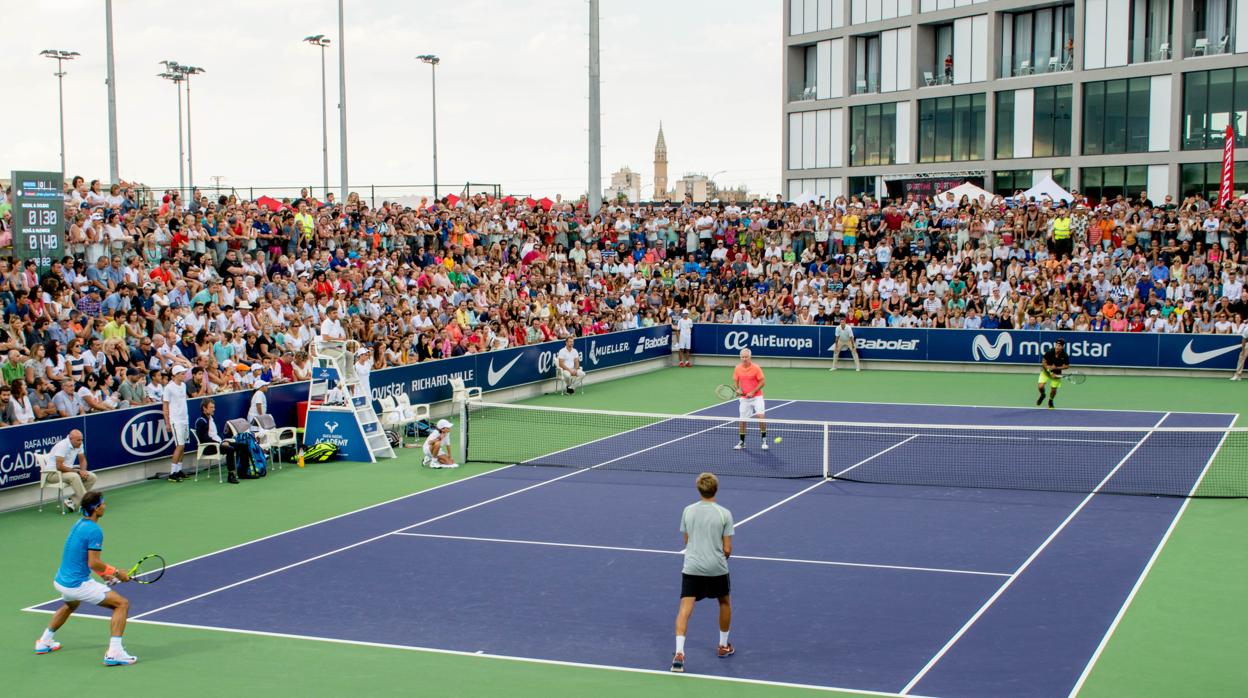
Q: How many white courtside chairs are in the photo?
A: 8